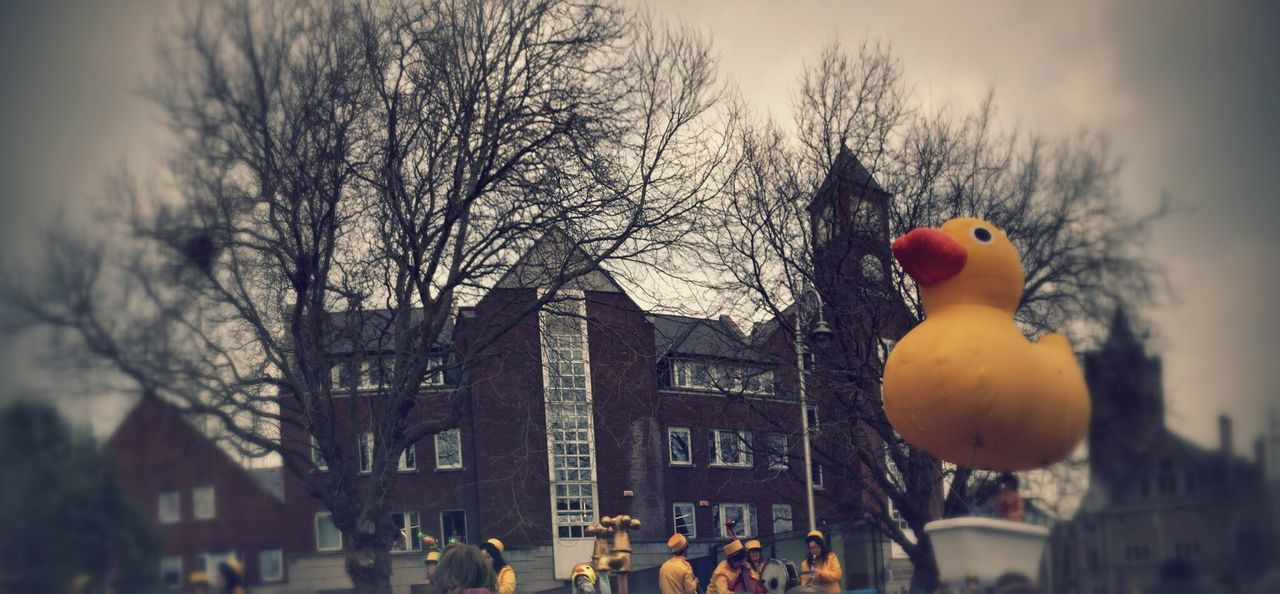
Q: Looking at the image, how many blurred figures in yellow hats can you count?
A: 2